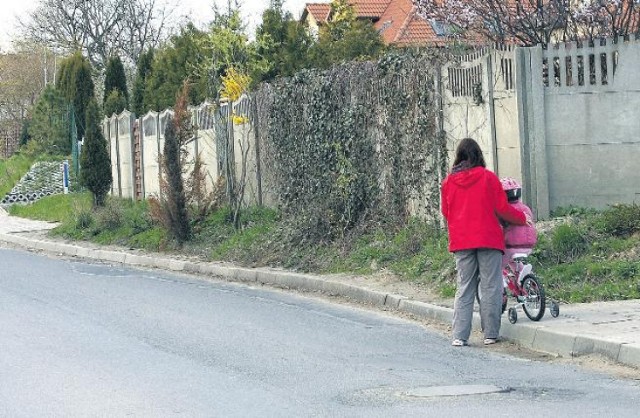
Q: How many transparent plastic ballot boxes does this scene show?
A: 0